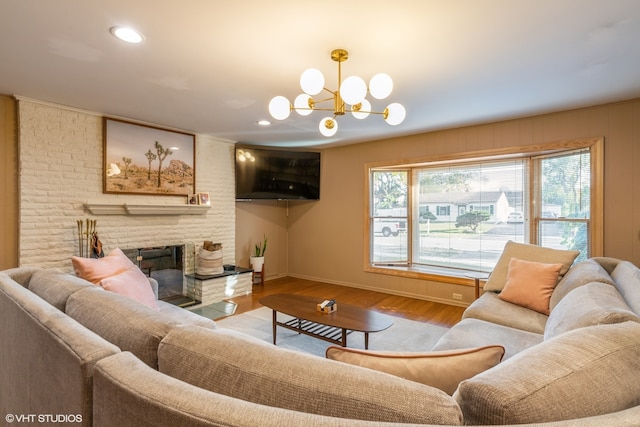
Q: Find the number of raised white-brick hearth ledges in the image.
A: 1